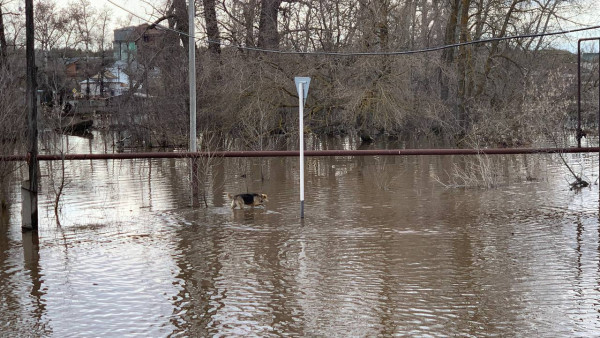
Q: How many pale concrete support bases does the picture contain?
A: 1